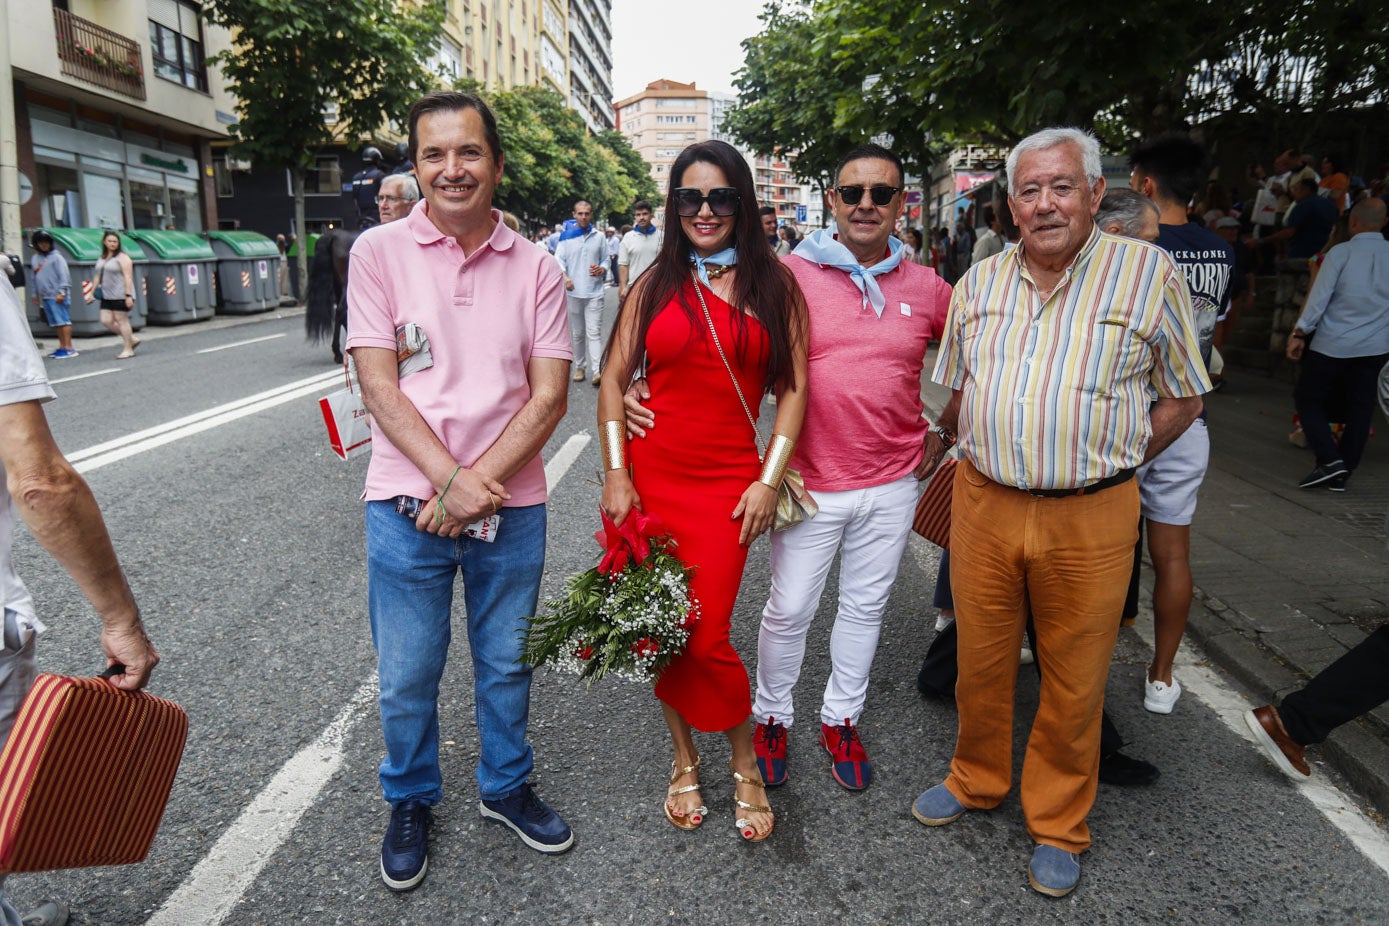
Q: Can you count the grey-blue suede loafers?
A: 2